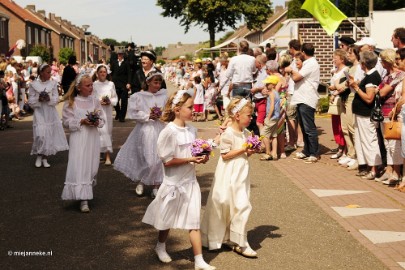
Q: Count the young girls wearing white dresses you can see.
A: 6